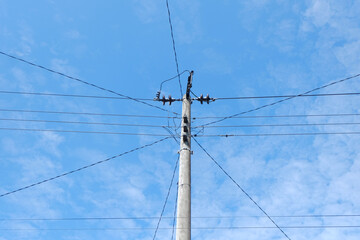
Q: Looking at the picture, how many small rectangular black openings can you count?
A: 3